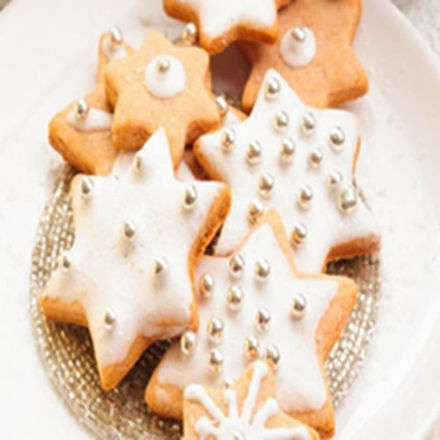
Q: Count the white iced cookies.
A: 4